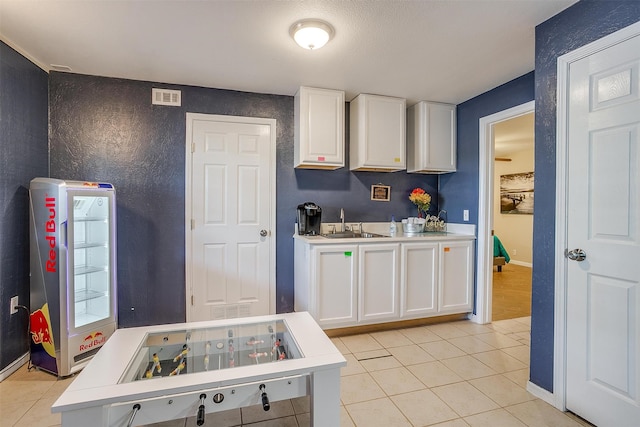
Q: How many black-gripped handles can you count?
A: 2